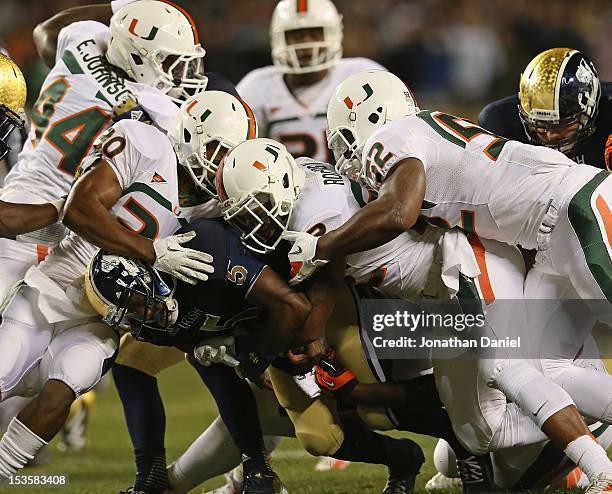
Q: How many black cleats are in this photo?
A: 4